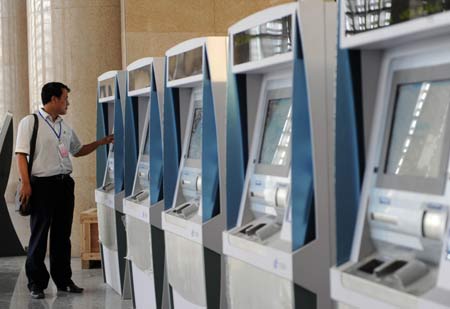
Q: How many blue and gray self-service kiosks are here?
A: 5